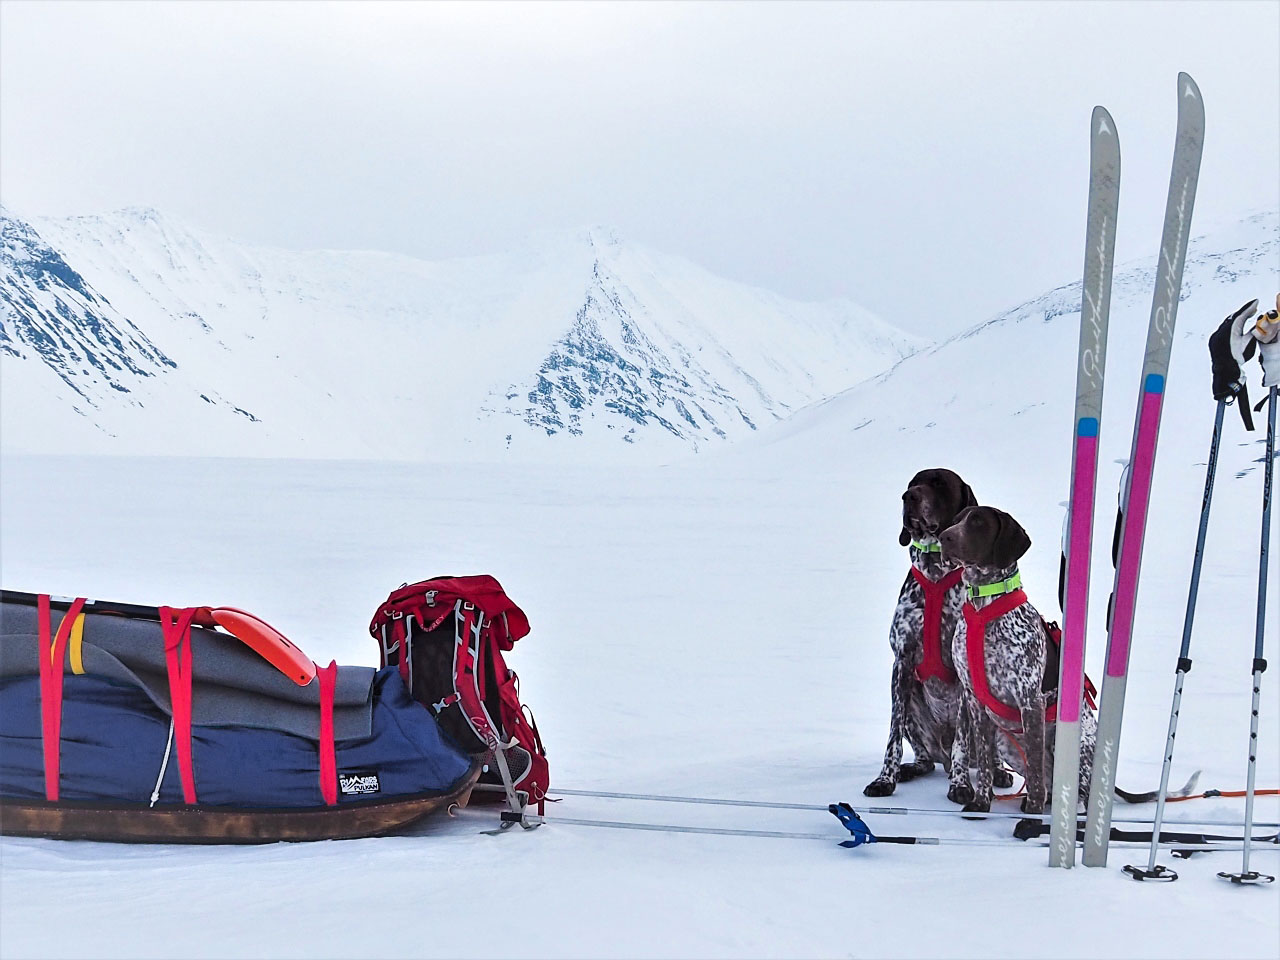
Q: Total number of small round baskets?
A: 2